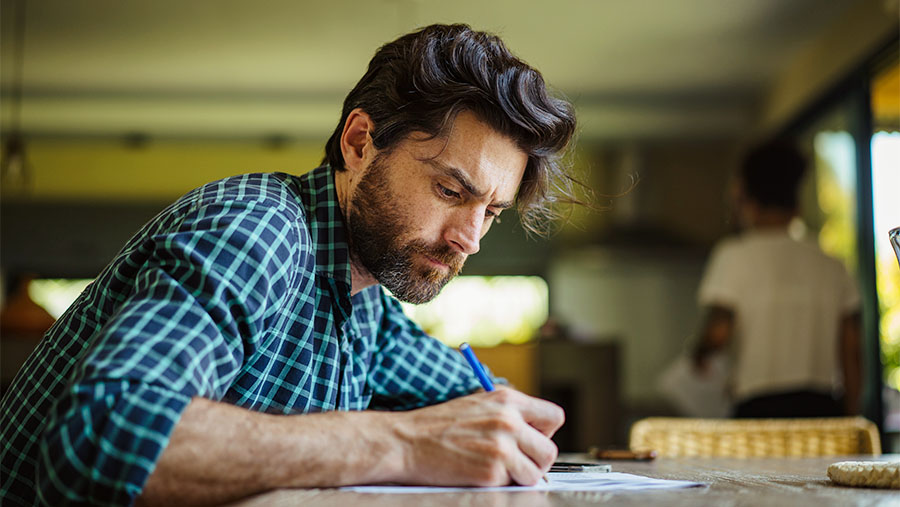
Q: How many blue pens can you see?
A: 1